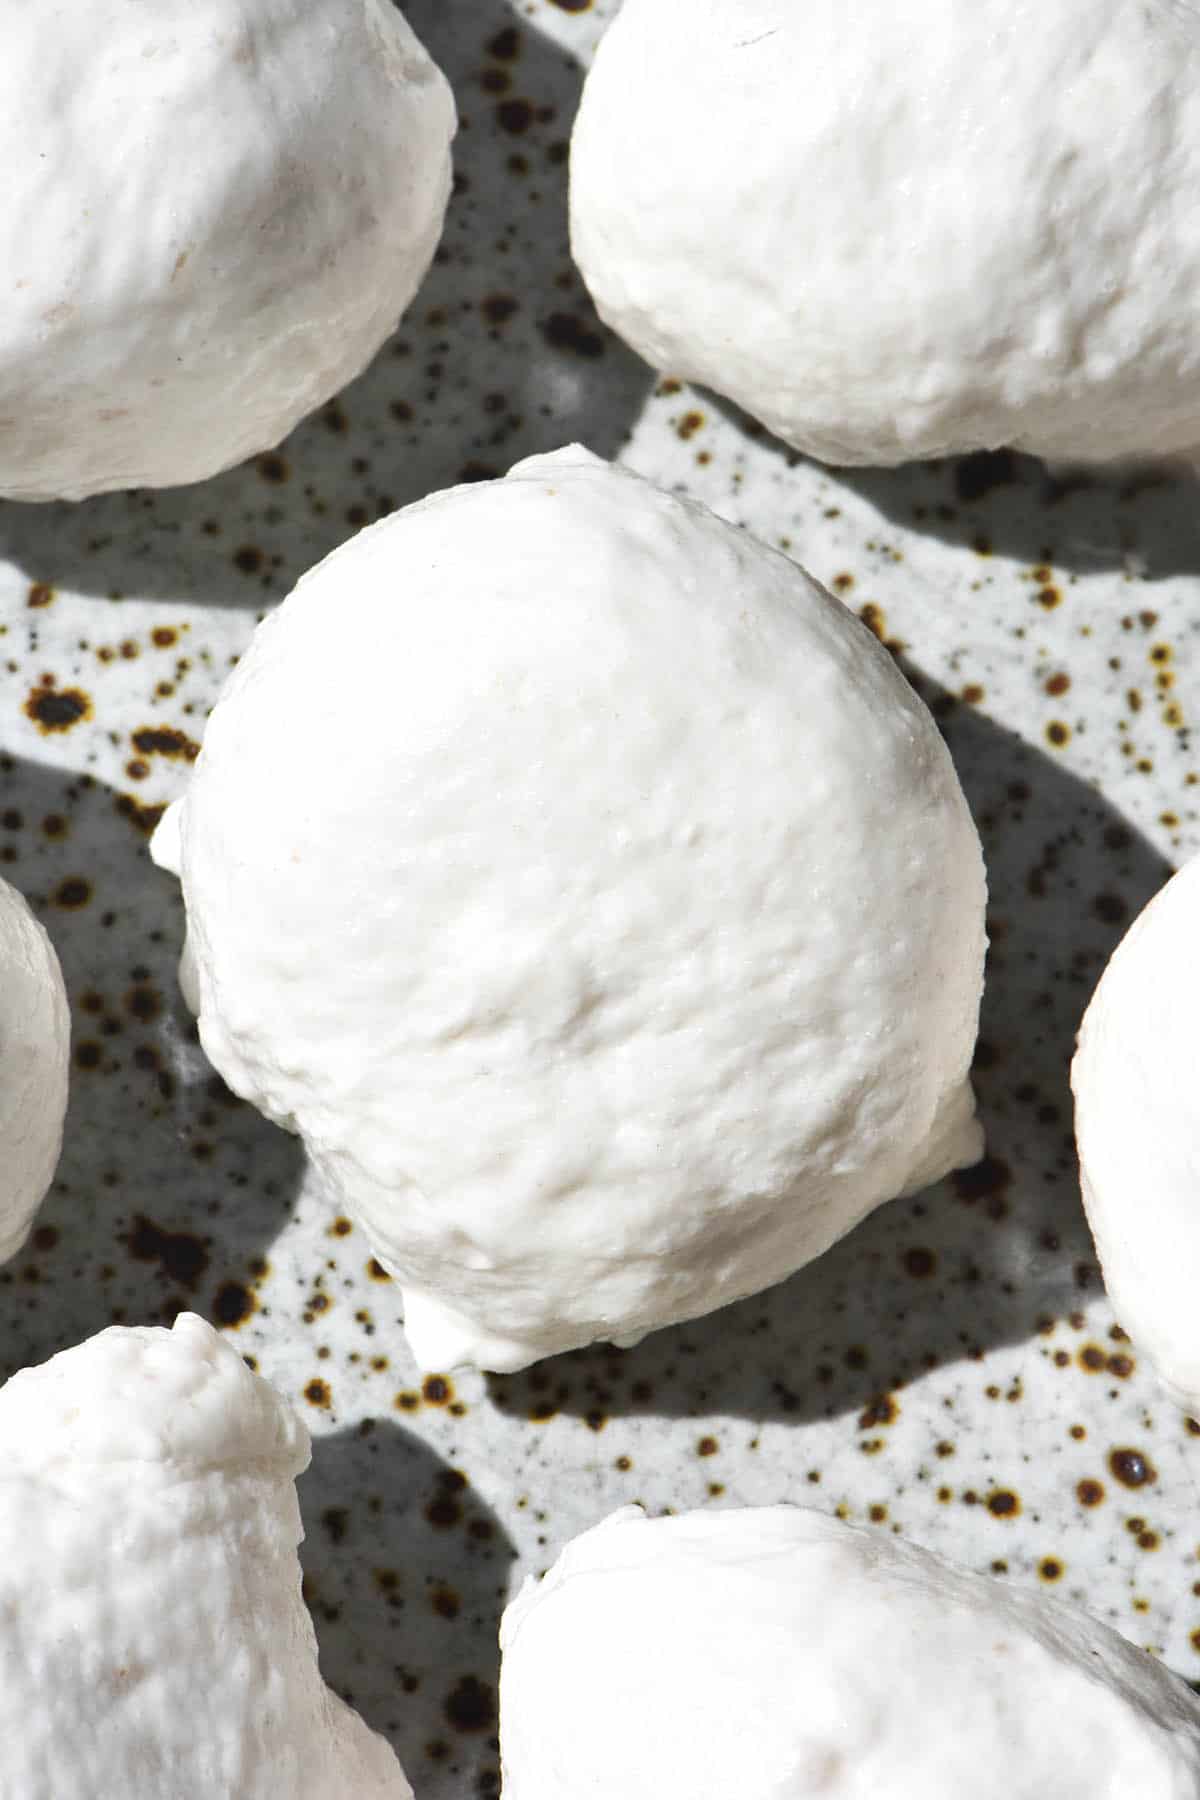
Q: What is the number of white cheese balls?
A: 7